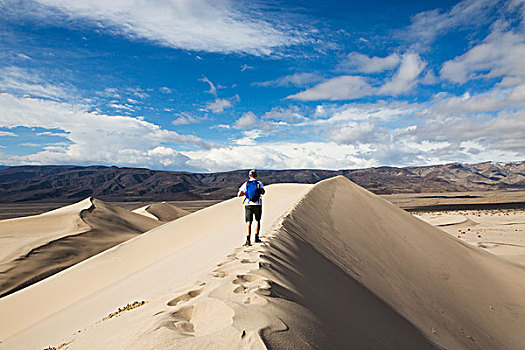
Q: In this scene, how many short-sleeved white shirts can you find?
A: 1